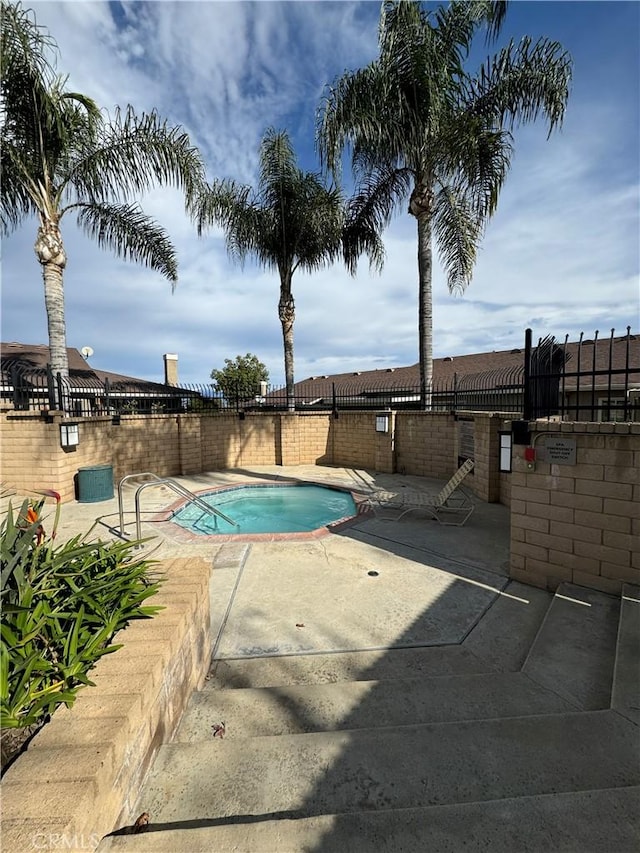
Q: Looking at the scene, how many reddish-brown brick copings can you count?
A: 1